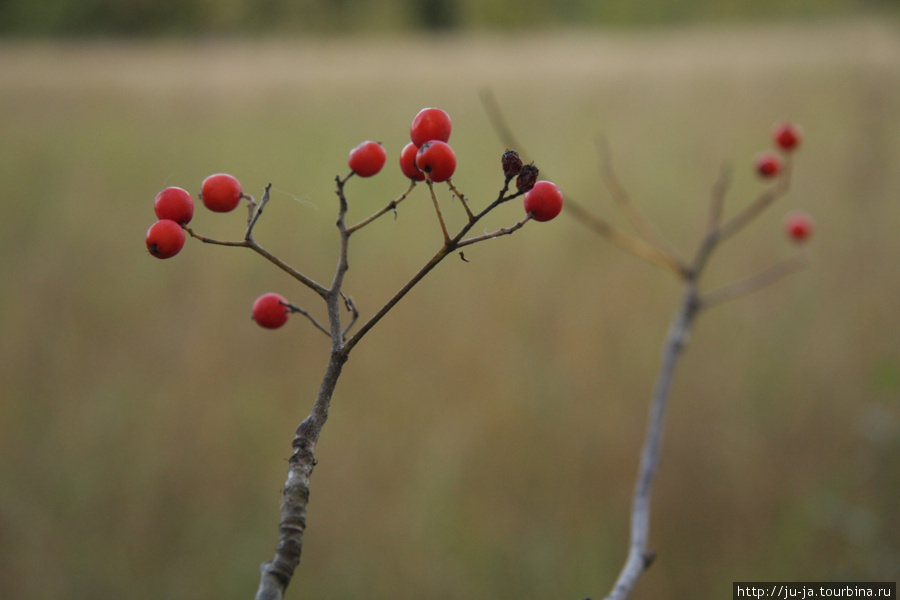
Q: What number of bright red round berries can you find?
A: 12